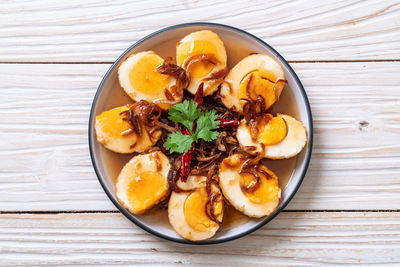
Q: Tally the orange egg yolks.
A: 8